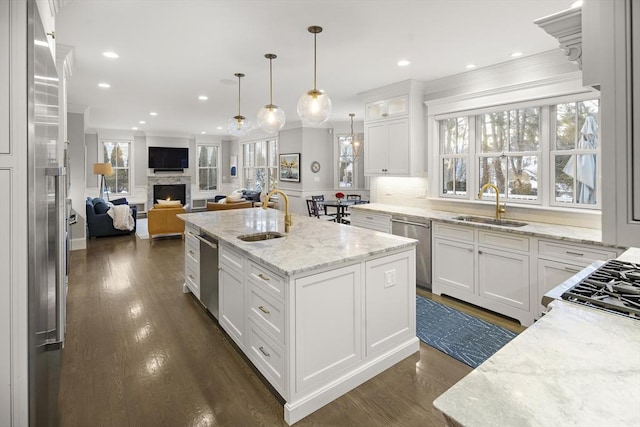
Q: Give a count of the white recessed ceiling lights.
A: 12